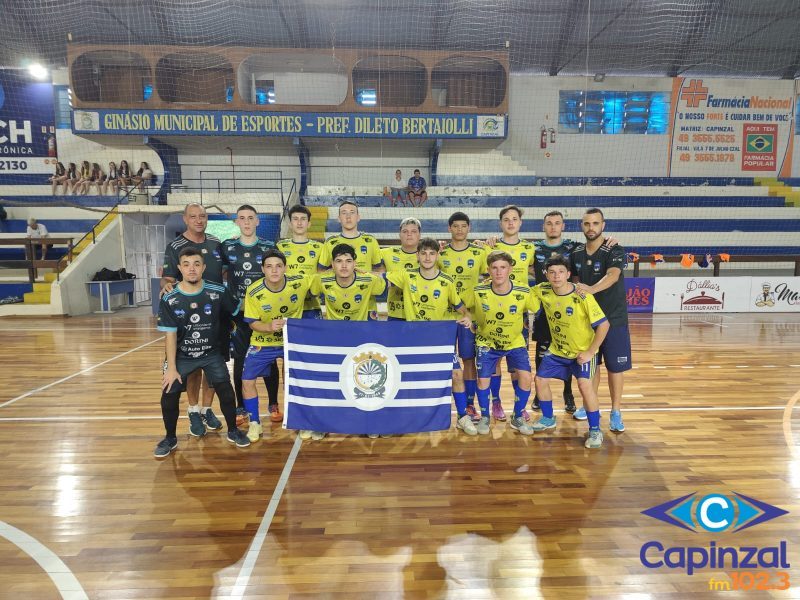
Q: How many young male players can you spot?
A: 13